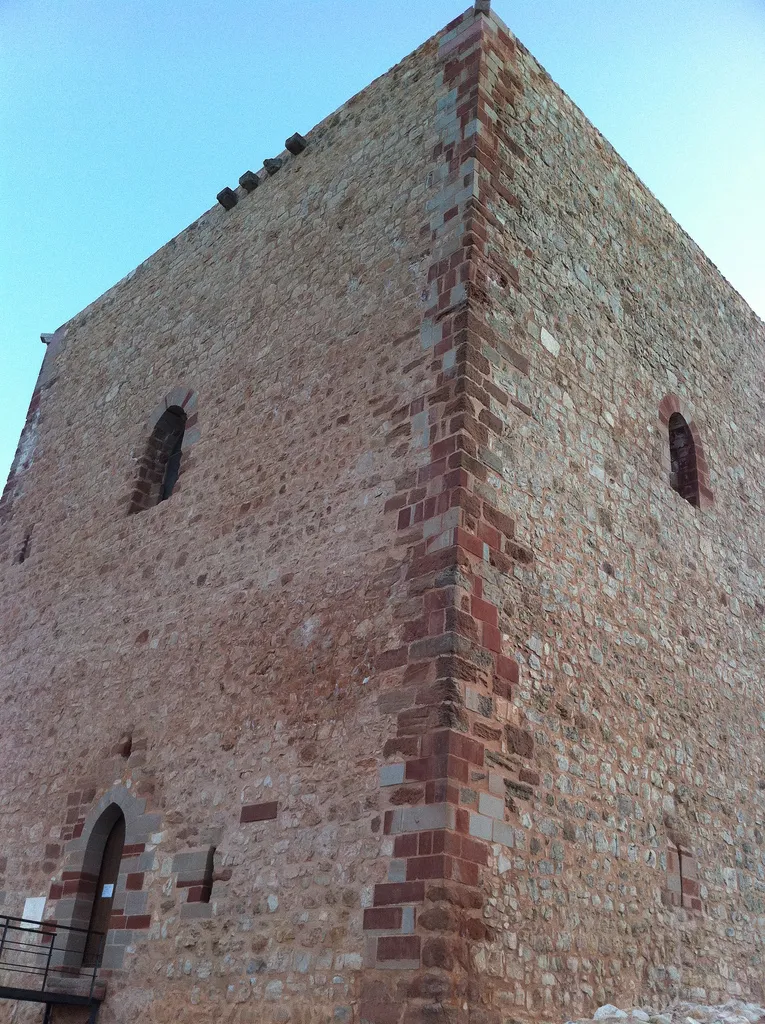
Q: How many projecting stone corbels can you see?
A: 4